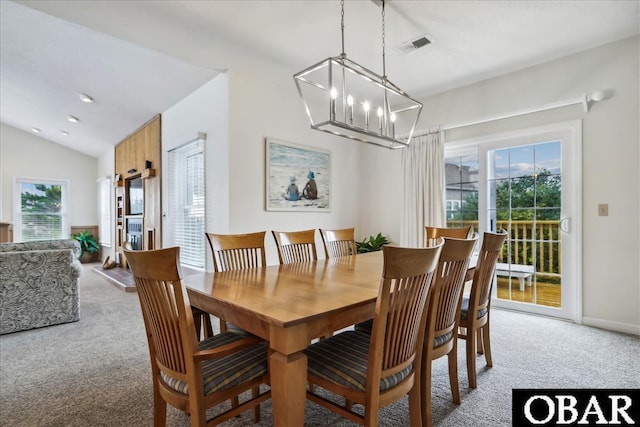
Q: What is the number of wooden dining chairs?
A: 8